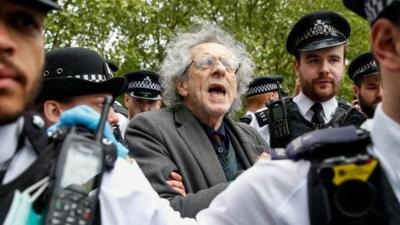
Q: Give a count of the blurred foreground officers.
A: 2